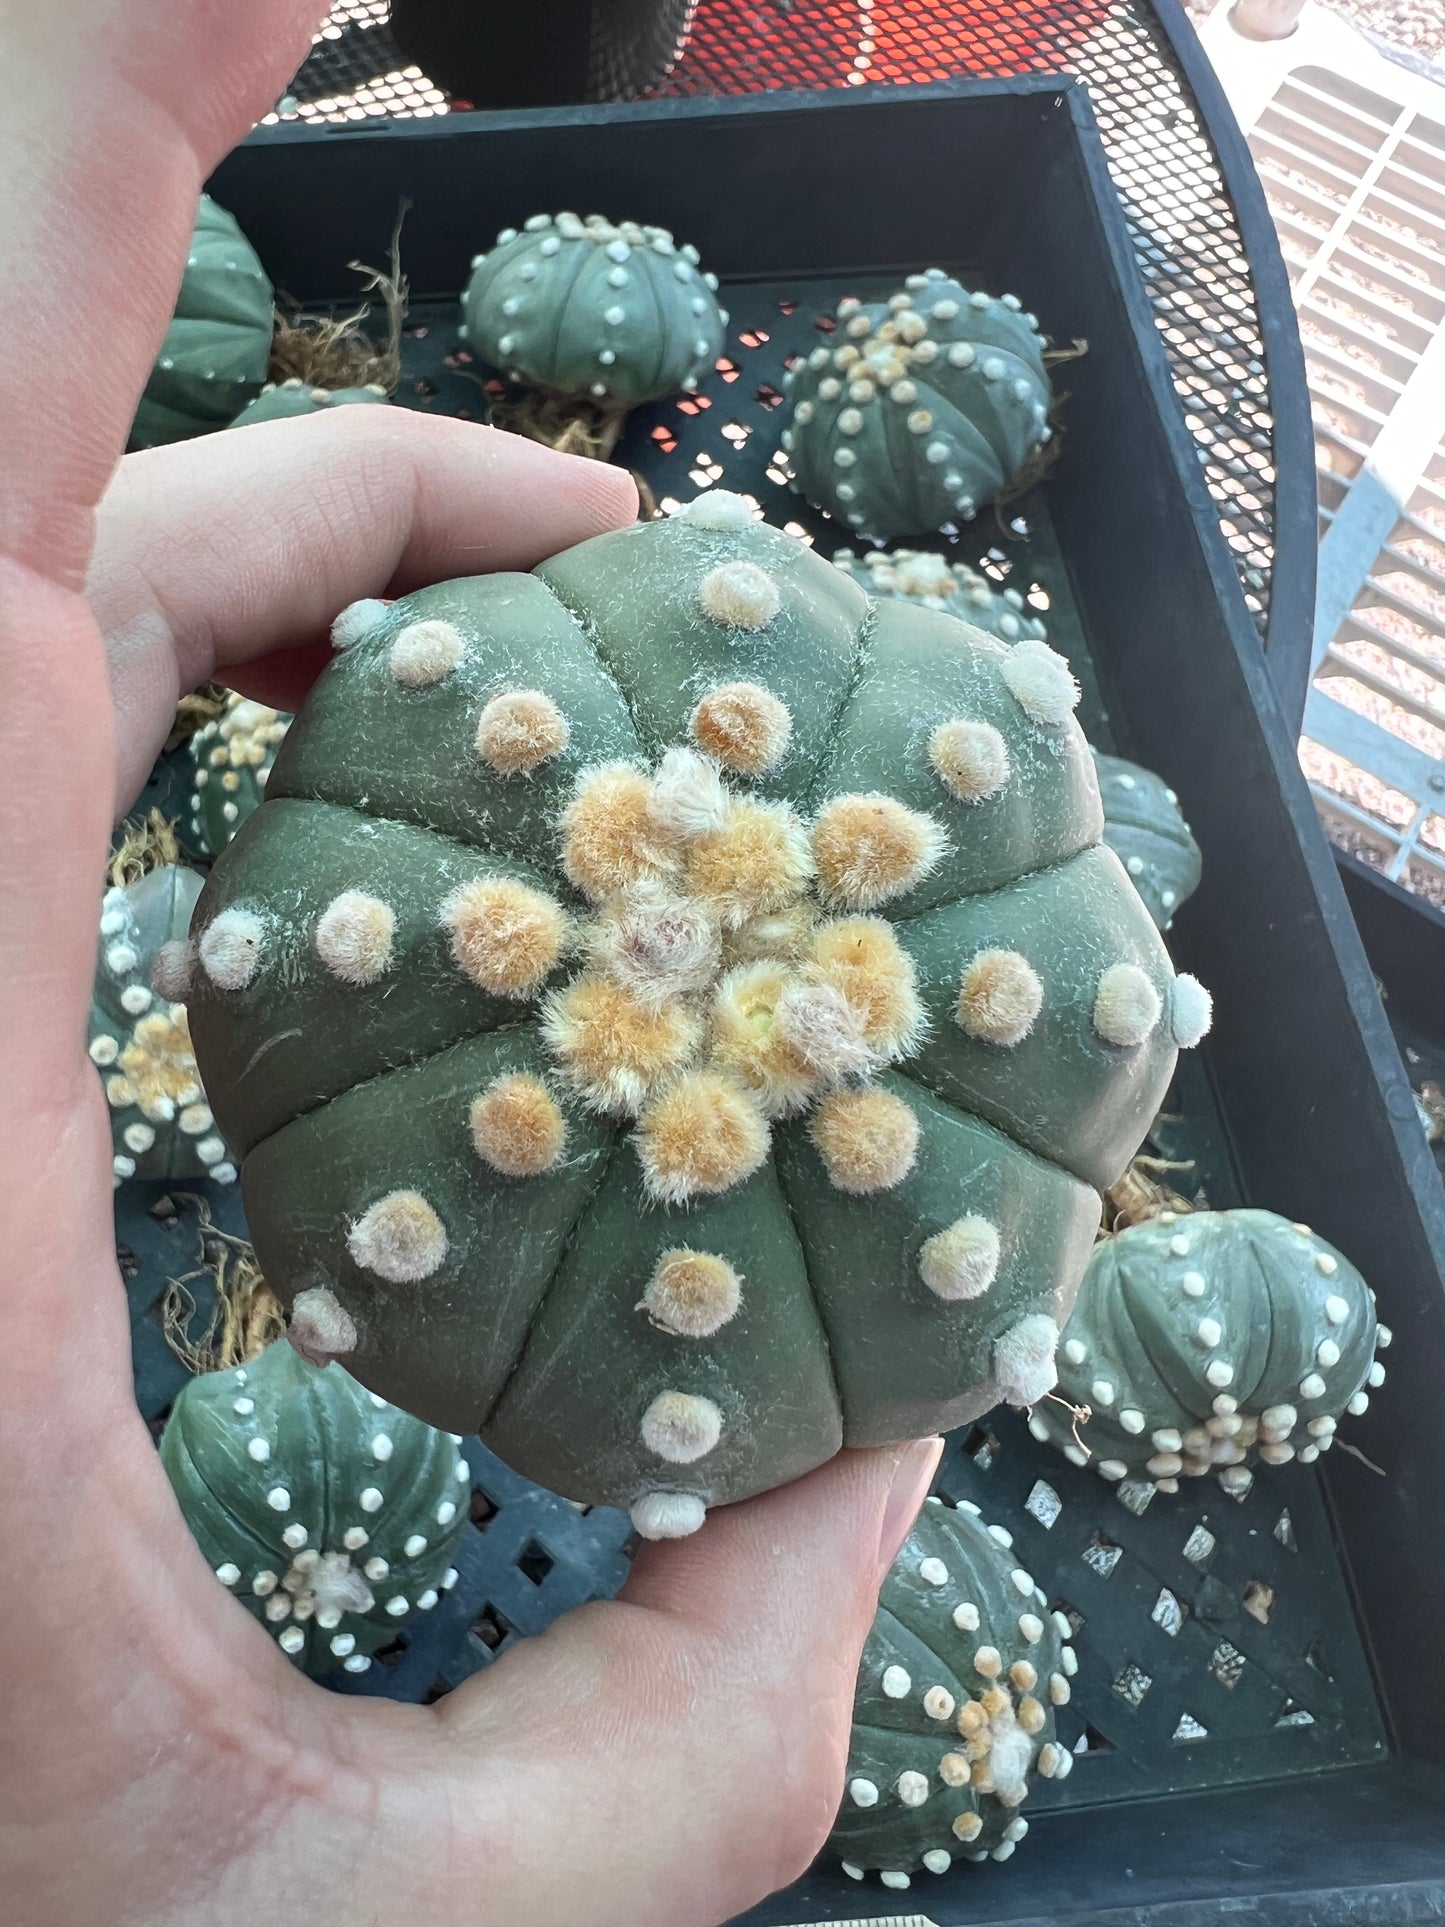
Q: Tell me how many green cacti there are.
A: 12